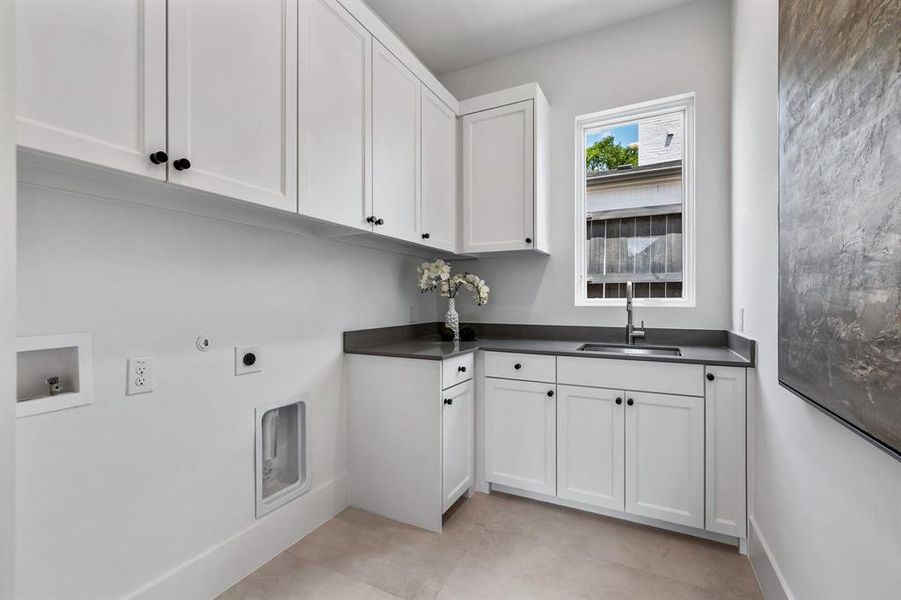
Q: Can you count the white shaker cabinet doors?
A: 11